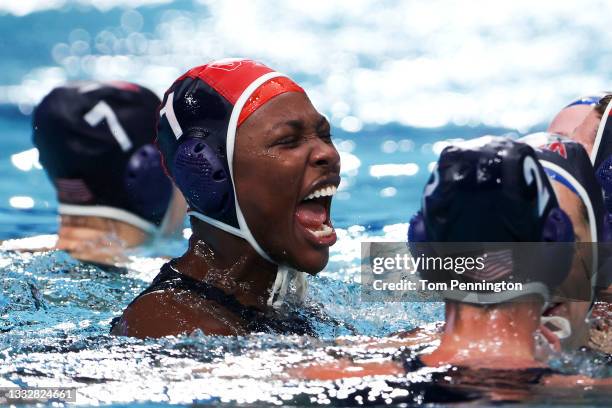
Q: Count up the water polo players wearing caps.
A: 5